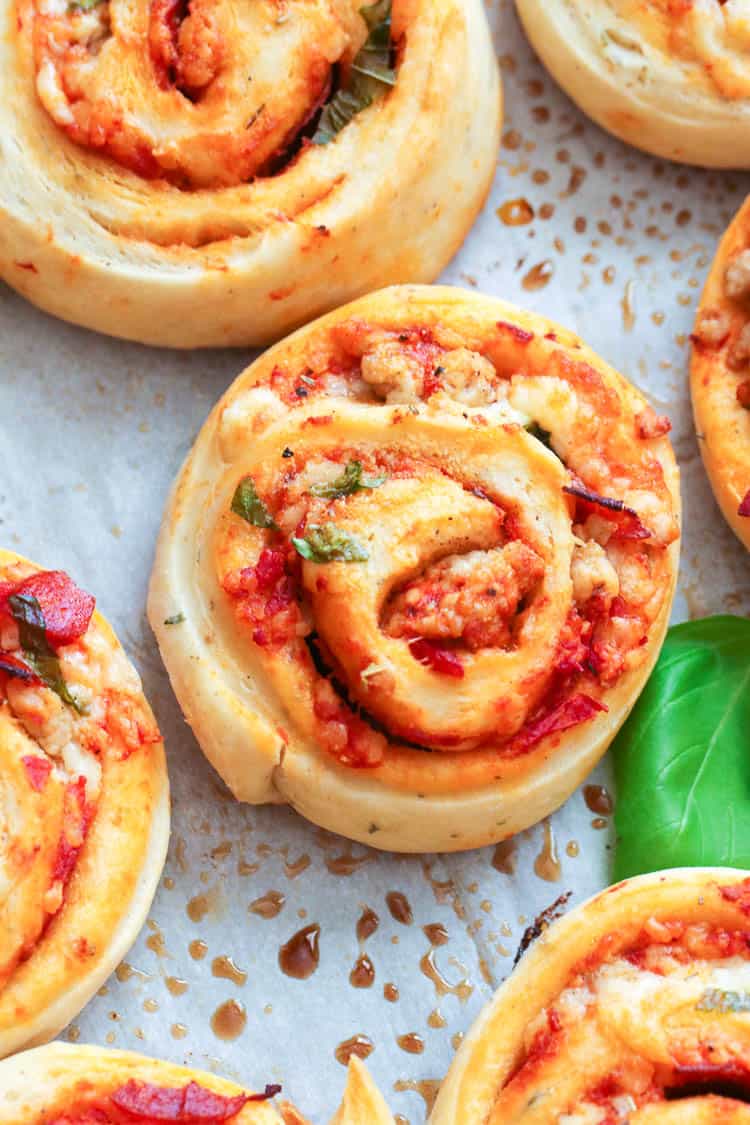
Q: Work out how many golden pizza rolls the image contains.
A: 7